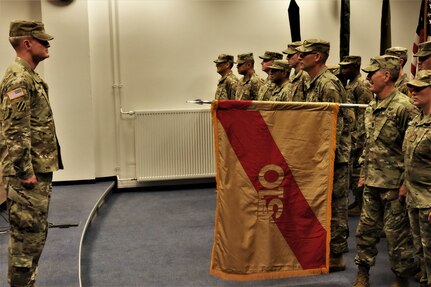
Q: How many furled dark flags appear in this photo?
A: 3